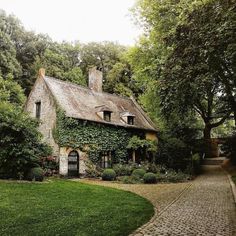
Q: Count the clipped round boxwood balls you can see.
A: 4